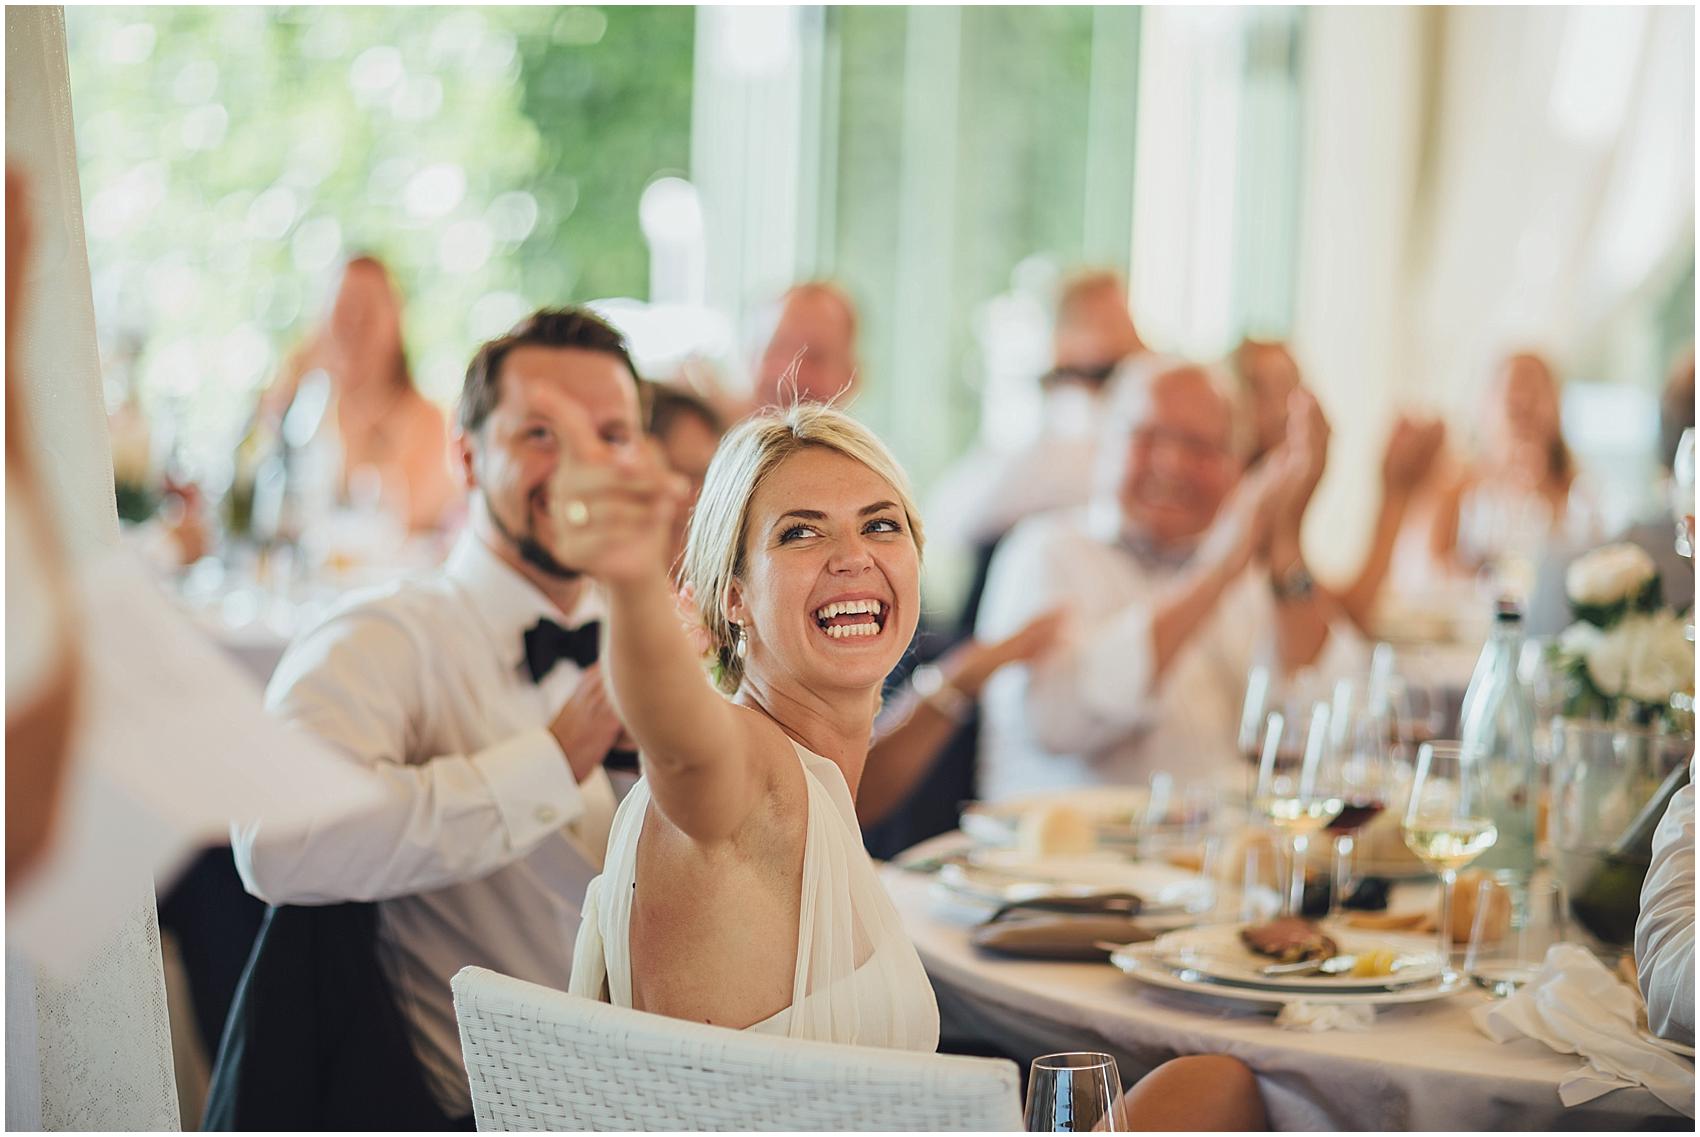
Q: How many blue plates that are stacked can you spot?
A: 0